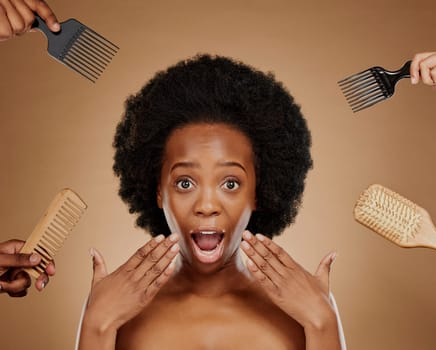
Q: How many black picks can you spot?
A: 2